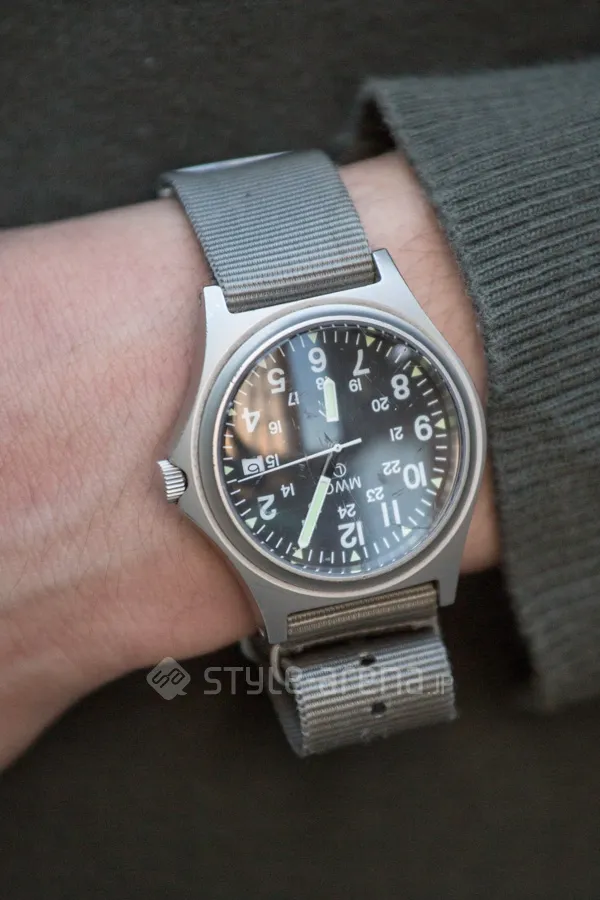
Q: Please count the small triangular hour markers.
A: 12